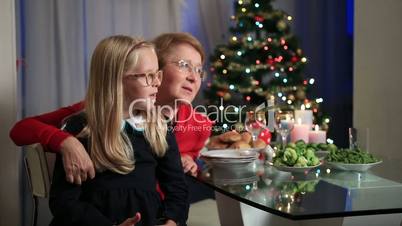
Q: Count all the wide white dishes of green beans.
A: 1